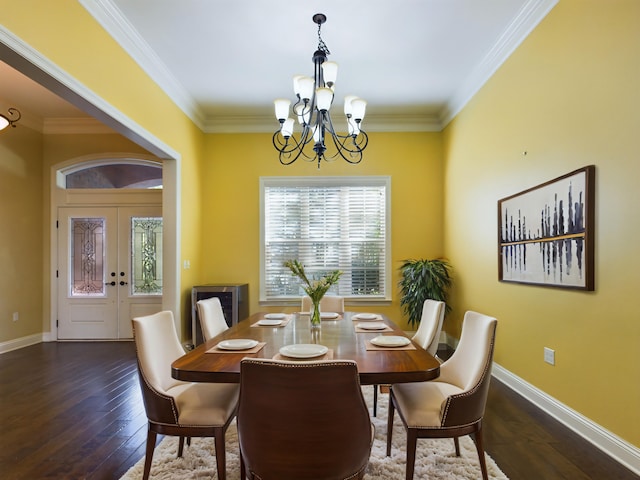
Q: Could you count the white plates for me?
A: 8